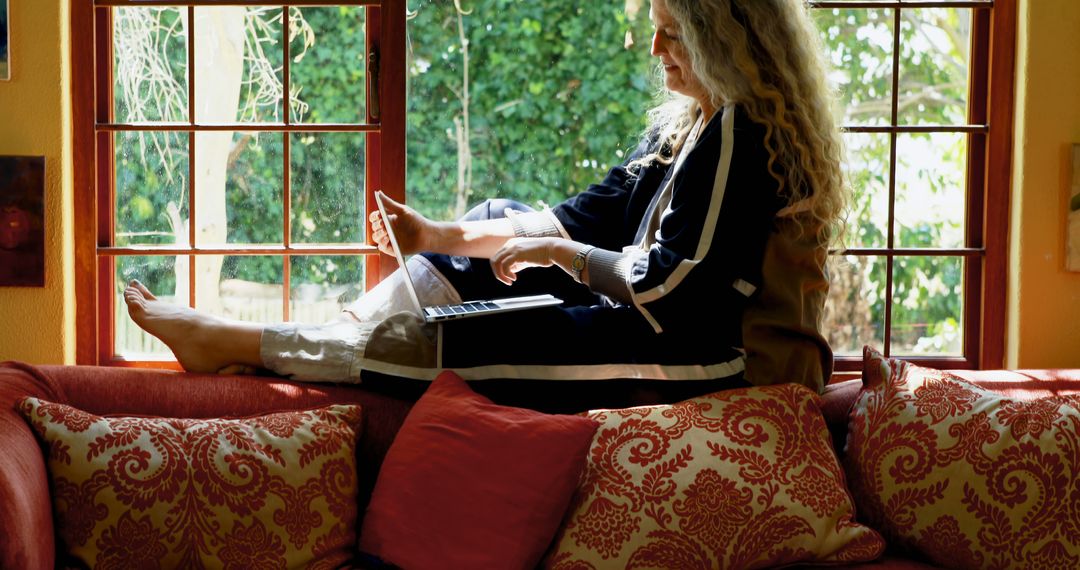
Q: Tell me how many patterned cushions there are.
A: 3